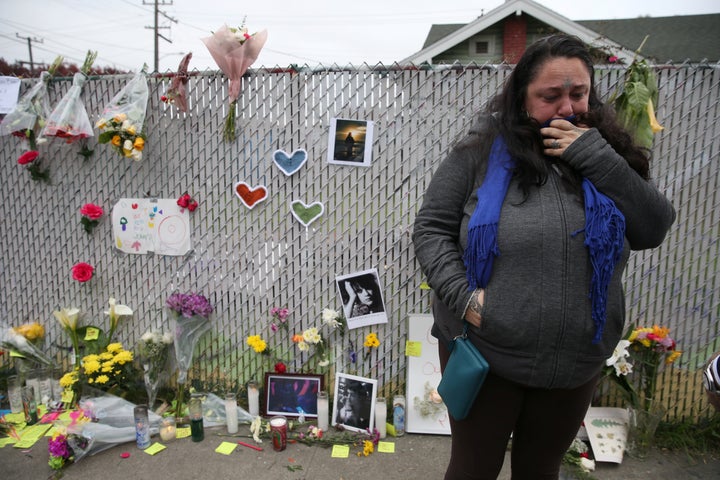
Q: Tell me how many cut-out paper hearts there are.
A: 3